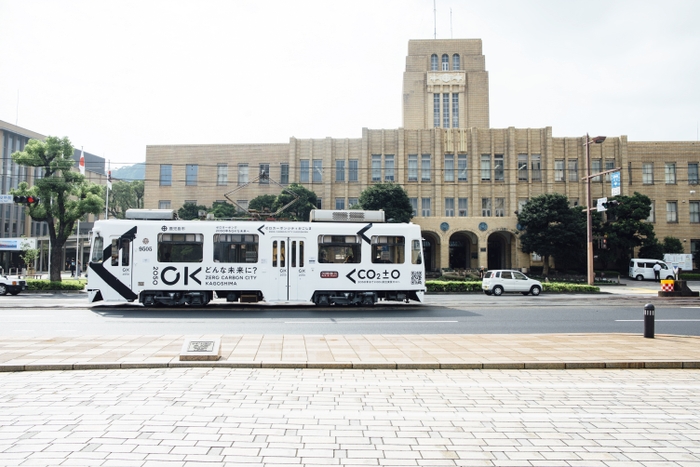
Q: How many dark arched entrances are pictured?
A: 3